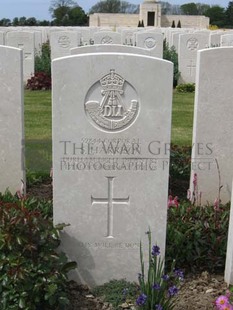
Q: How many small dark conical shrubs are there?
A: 4